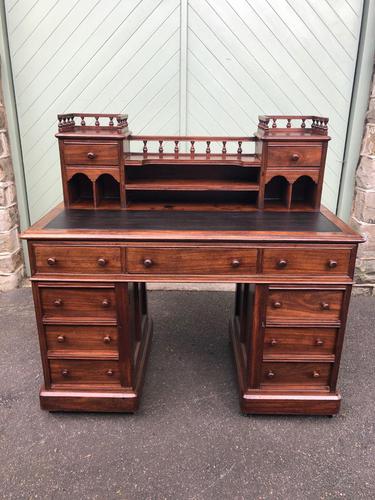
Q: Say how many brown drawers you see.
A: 11